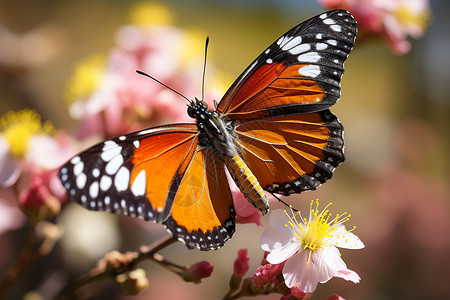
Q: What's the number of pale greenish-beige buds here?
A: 1